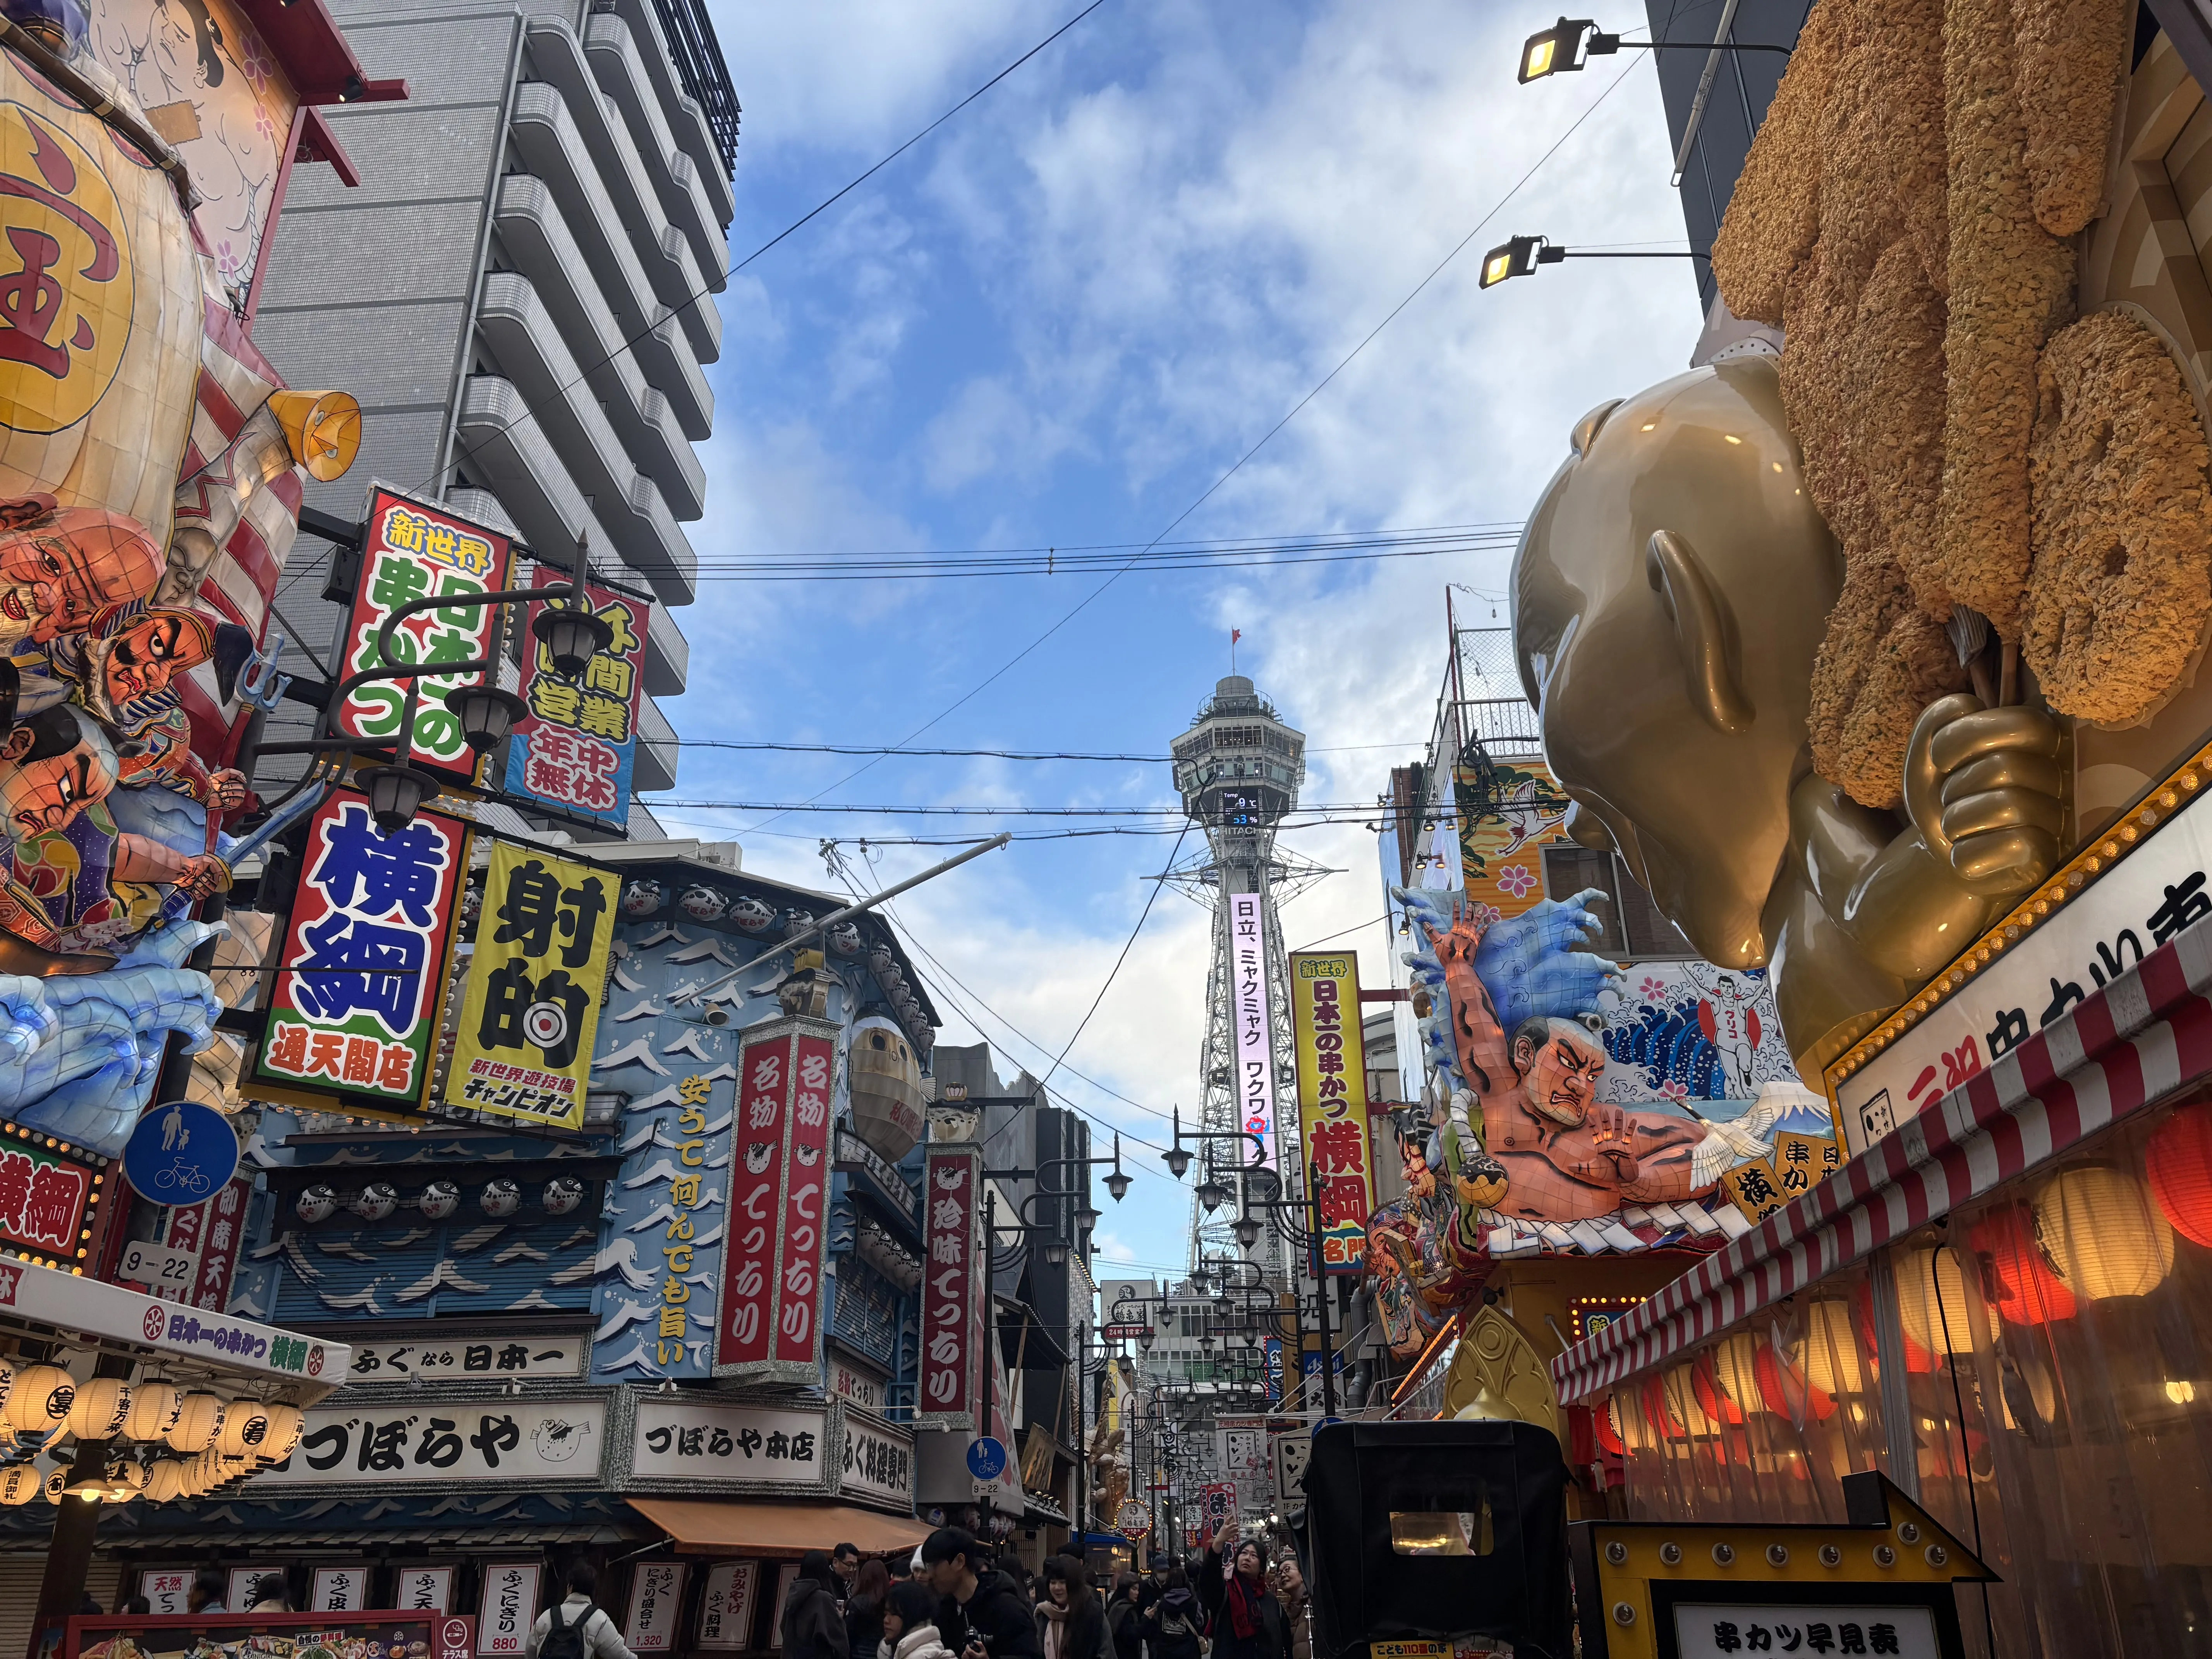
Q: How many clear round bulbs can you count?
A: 9